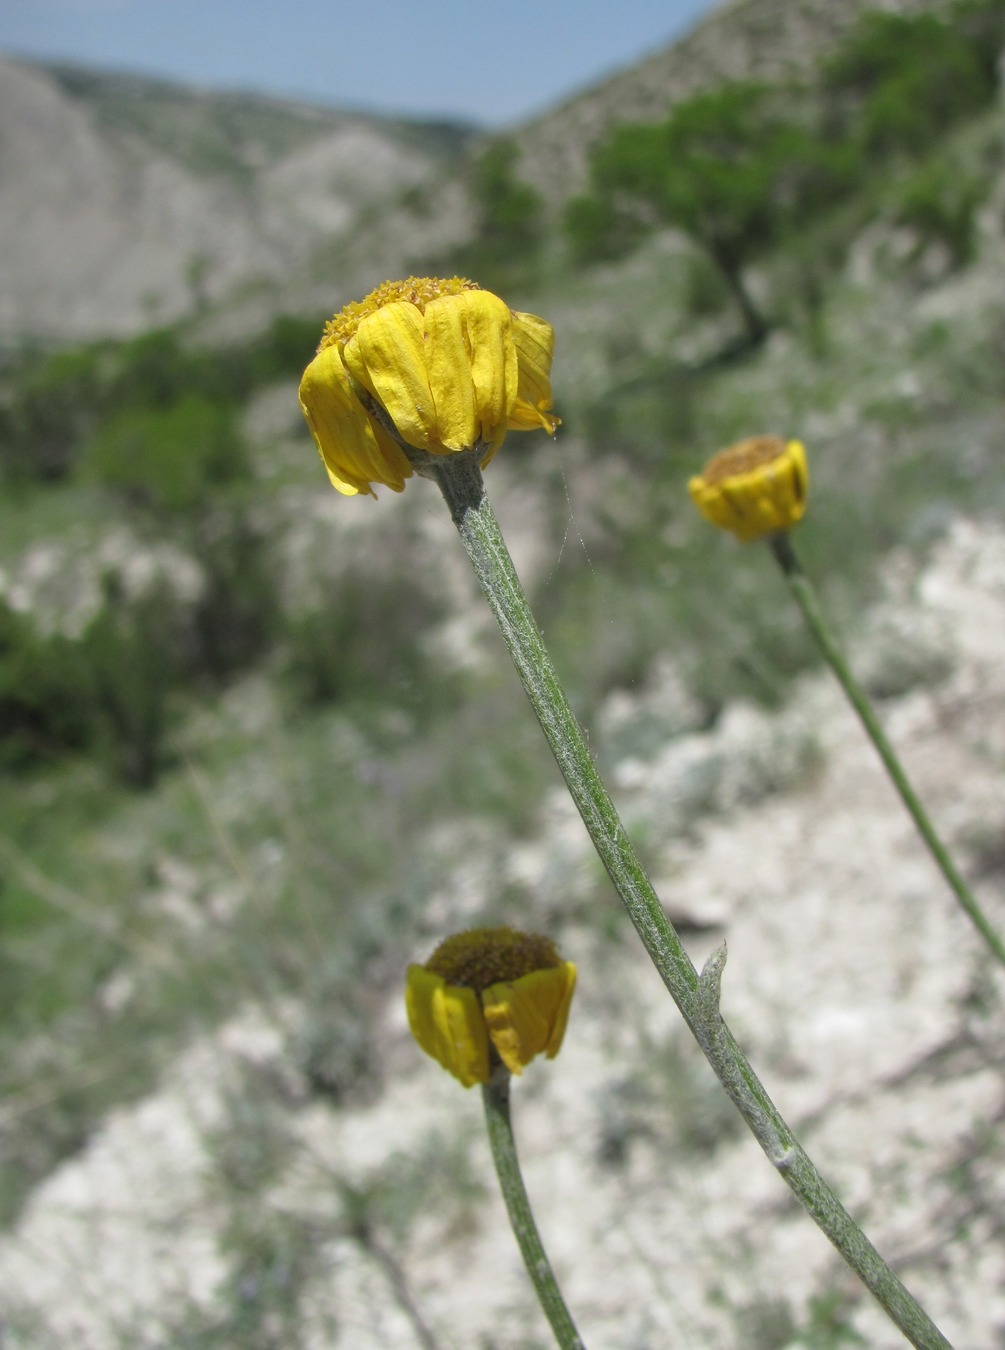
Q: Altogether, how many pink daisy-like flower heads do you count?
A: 0